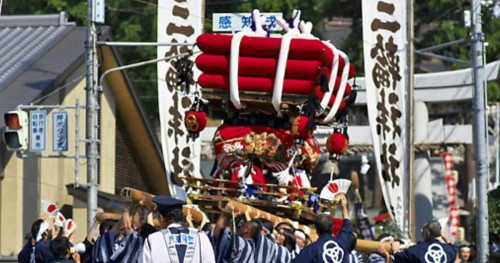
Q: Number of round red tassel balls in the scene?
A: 3